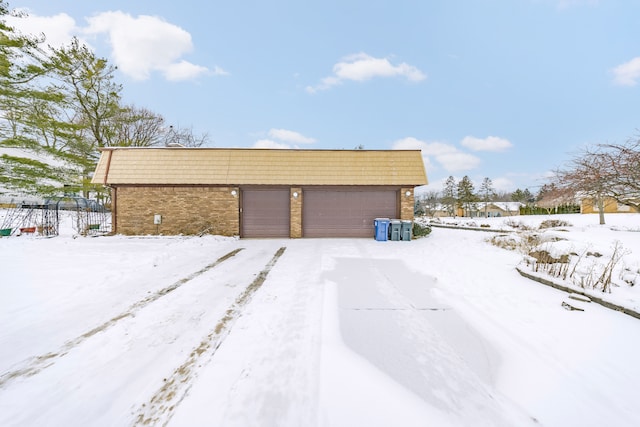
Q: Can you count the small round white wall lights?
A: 3